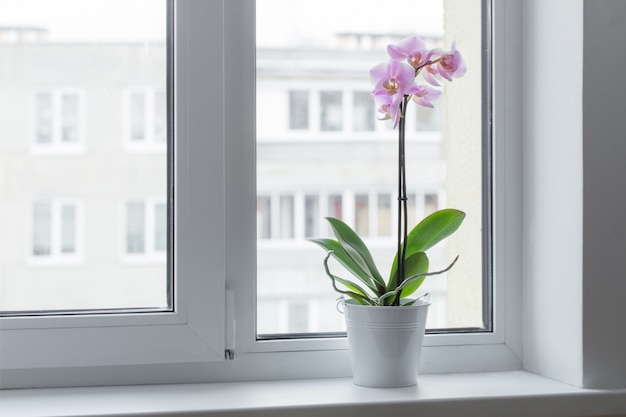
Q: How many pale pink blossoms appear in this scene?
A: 6